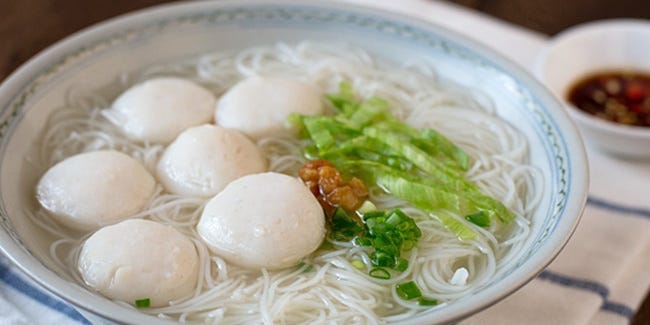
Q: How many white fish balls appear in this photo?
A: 6